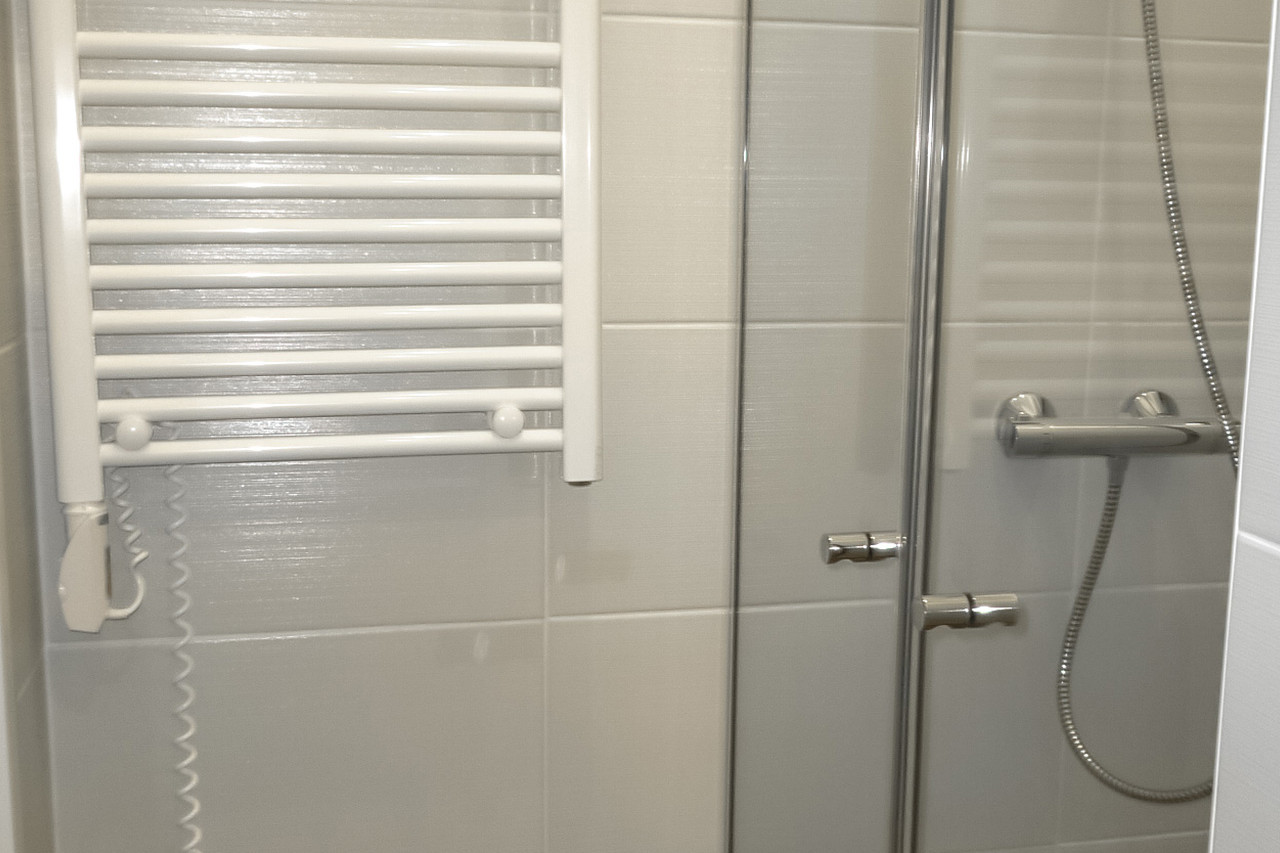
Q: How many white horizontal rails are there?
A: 10